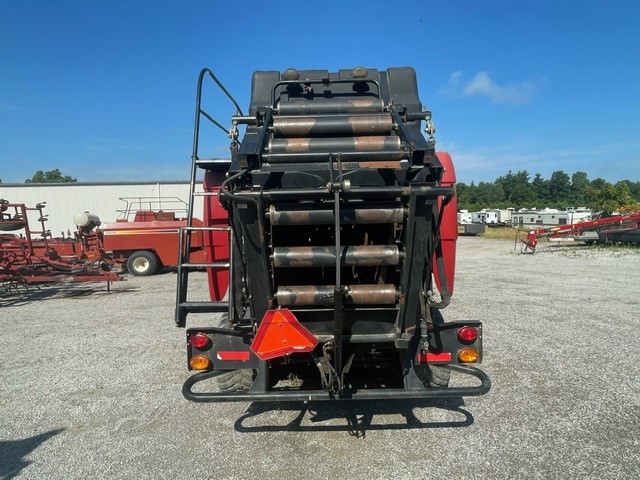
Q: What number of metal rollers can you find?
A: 6